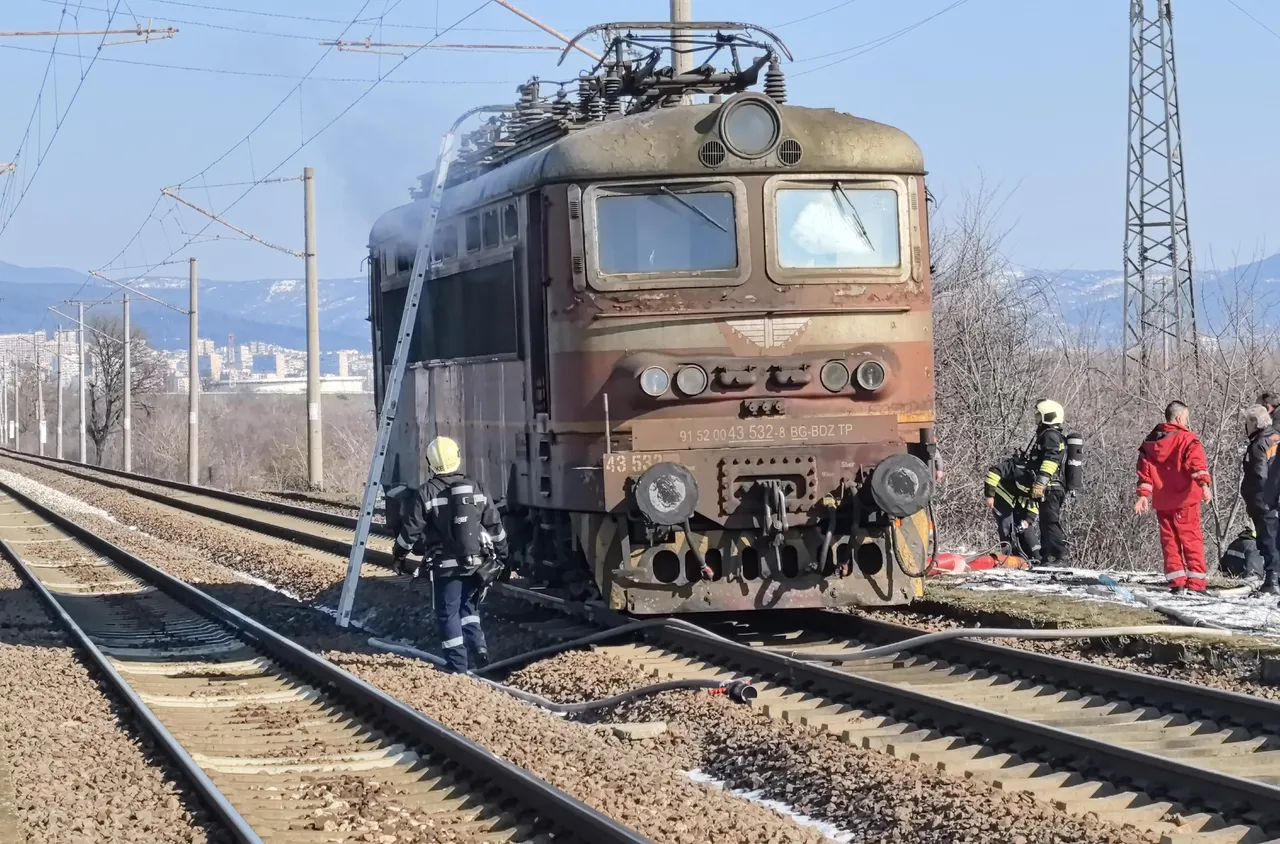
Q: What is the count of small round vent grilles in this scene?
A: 2